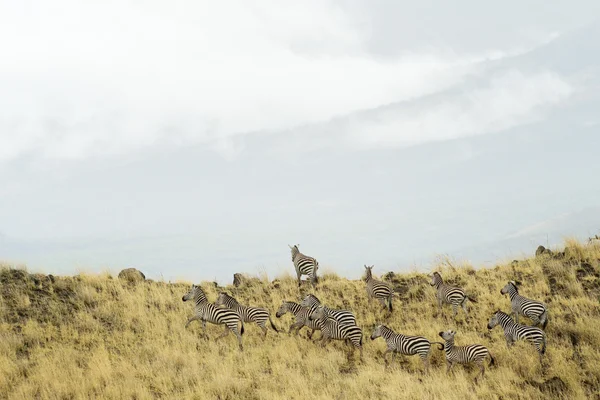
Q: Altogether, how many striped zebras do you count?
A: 12